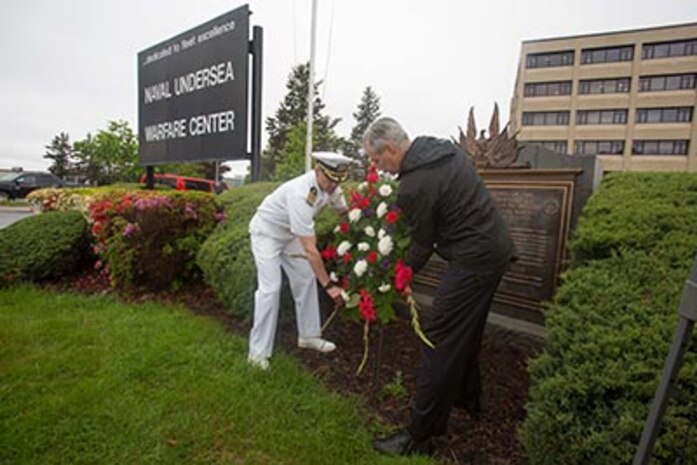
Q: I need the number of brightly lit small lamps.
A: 0